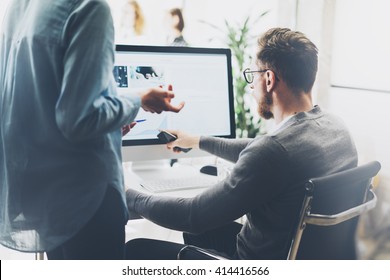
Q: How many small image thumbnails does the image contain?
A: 2